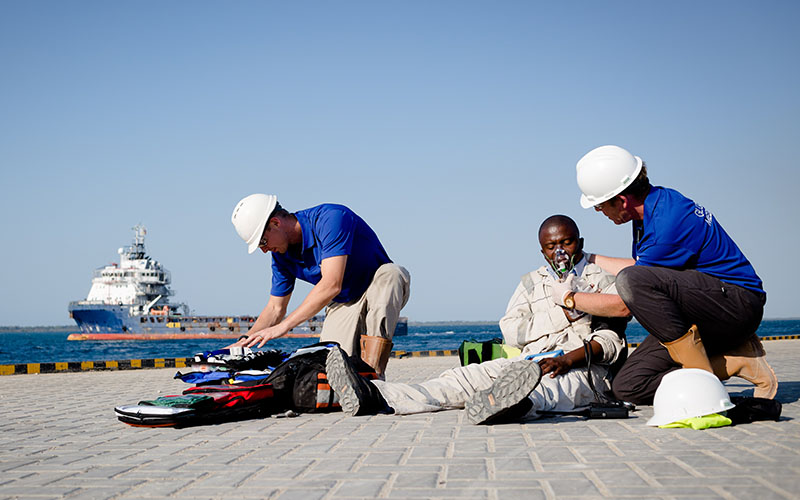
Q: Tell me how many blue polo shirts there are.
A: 2